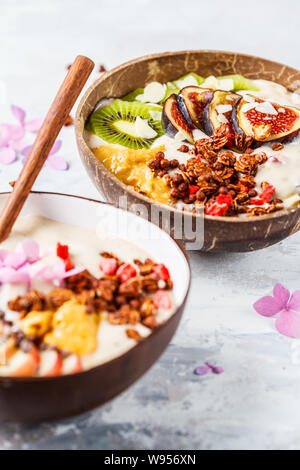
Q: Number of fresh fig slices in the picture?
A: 4